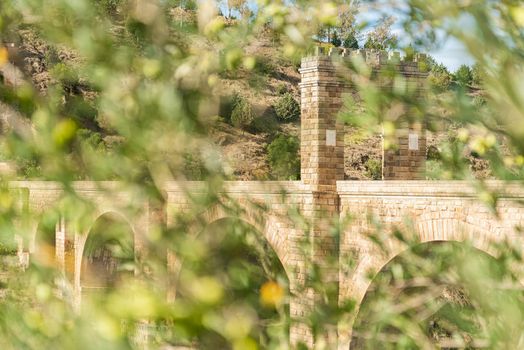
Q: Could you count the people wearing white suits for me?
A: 0